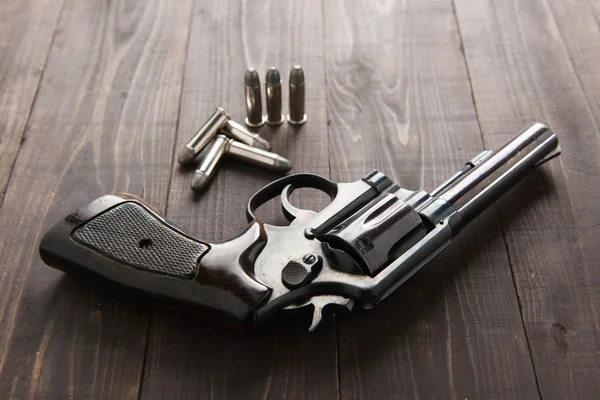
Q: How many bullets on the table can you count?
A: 7